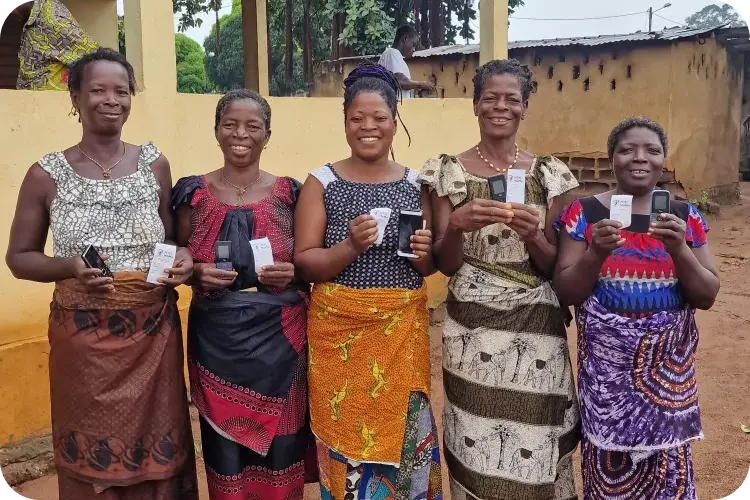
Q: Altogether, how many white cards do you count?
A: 5